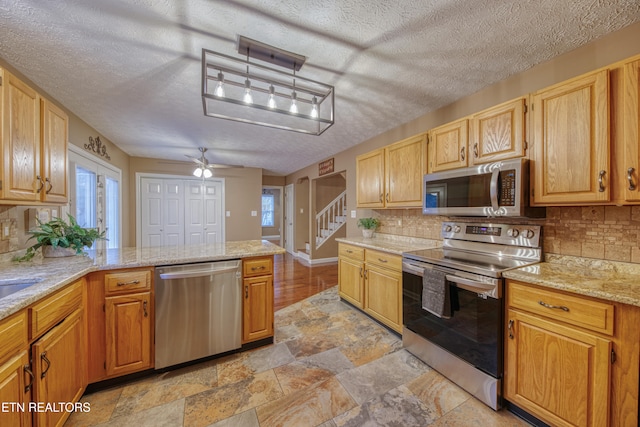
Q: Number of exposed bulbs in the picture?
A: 5